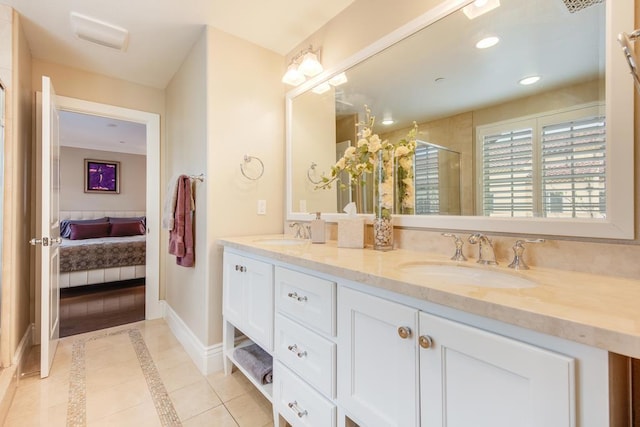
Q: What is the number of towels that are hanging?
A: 2